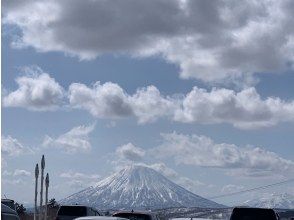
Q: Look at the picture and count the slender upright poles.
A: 3